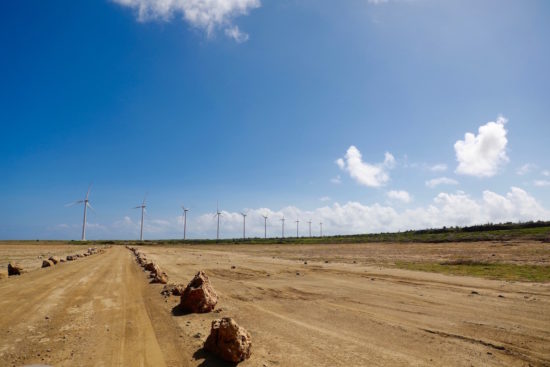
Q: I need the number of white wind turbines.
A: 10